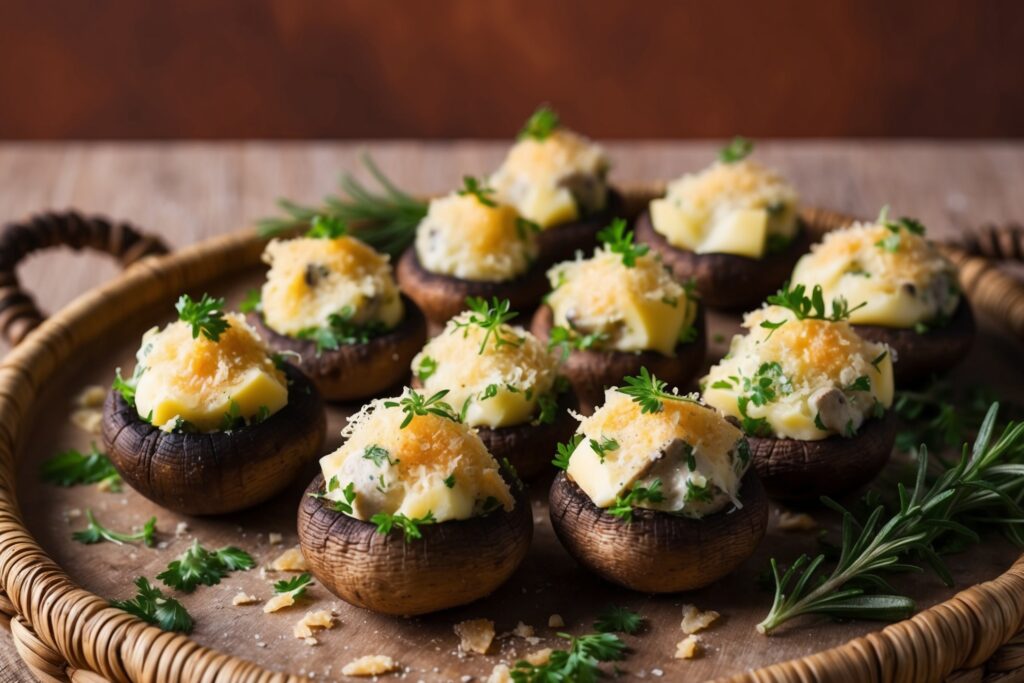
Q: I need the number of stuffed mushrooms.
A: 11